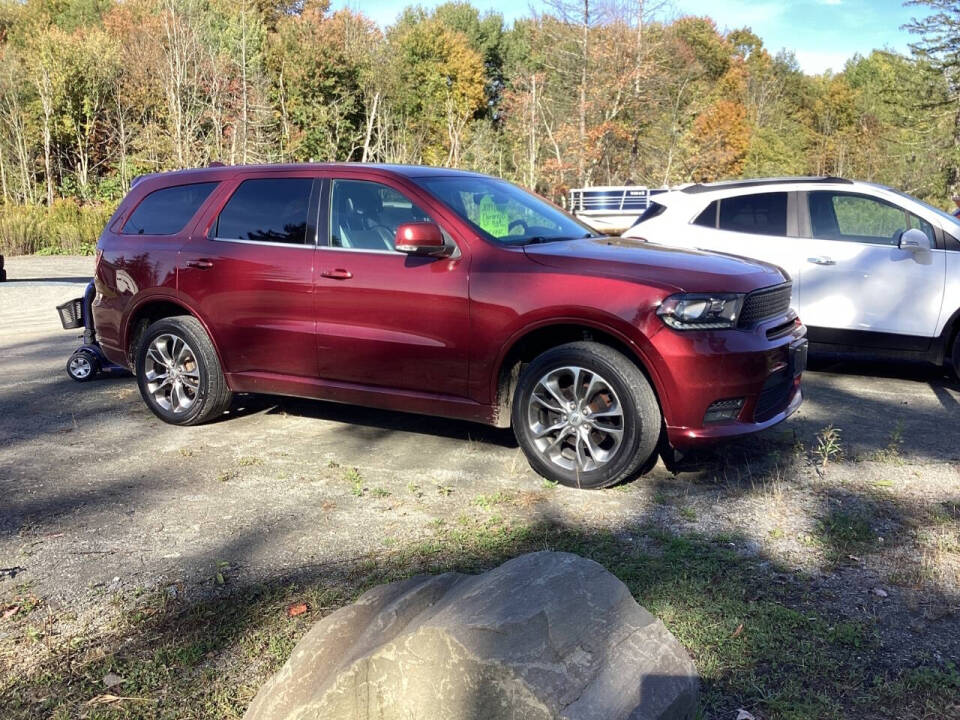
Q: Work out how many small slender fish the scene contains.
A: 0